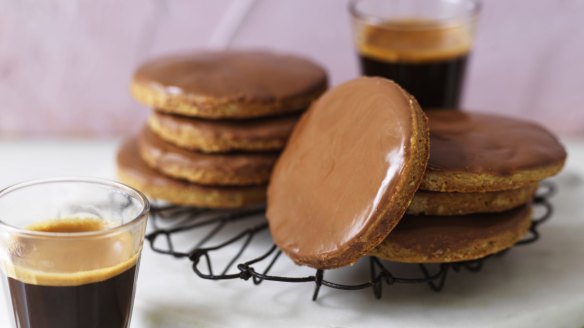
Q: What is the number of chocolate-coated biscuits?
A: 8